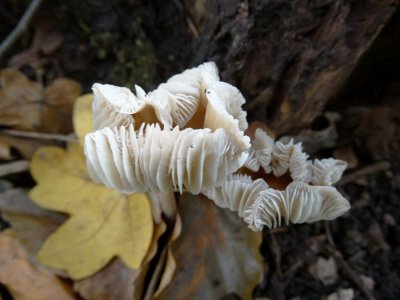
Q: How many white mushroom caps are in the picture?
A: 2